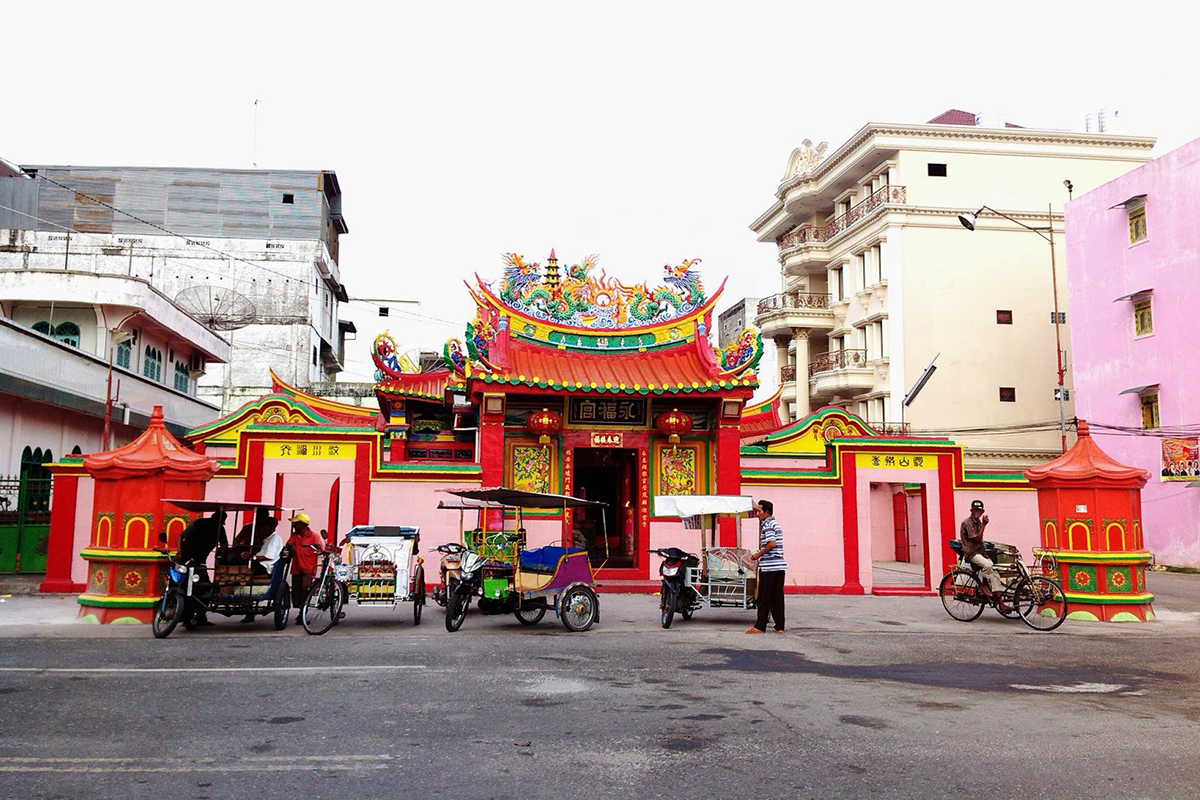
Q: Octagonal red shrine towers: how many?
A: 2